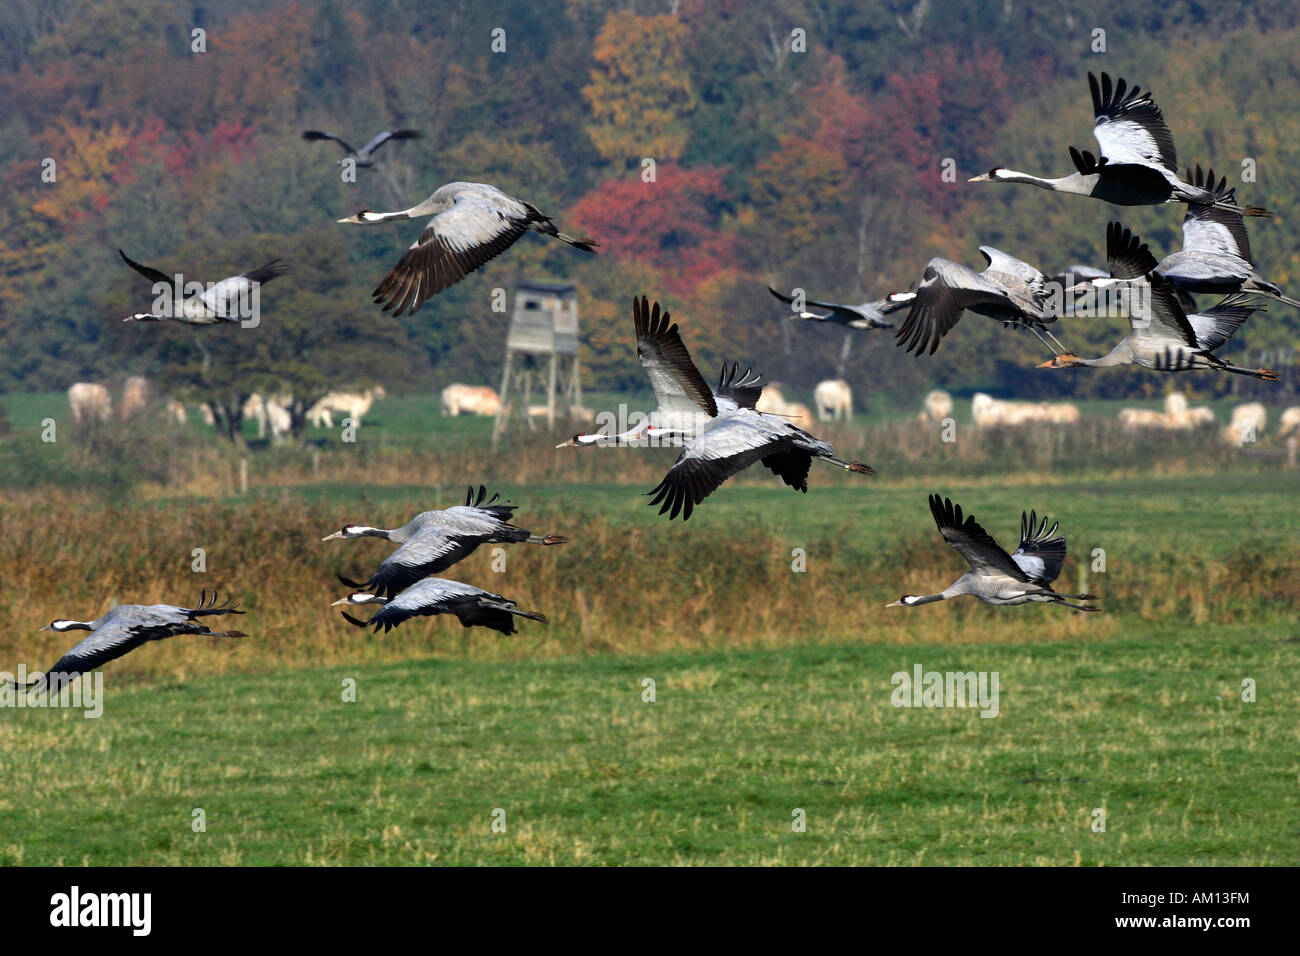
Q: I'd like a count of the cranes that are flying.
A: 15